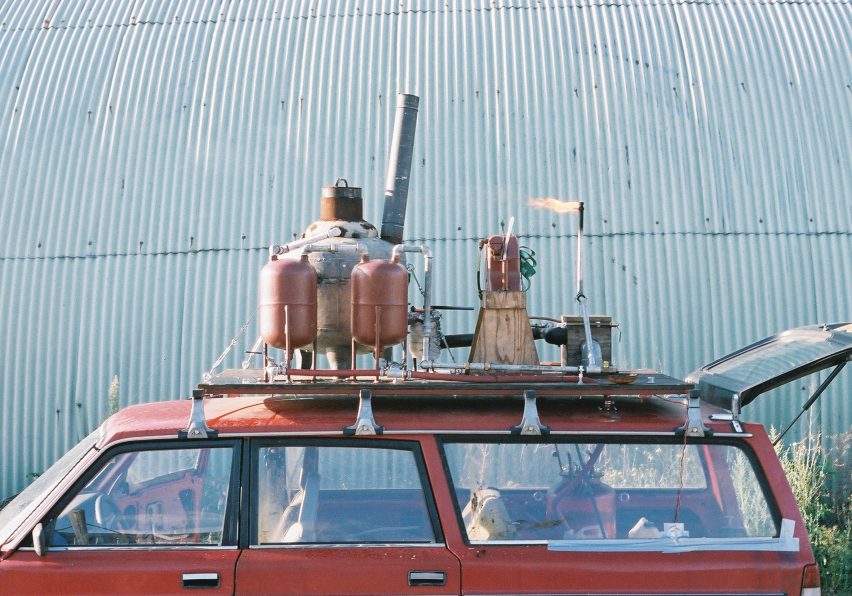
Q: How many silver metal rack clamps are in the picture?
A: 4